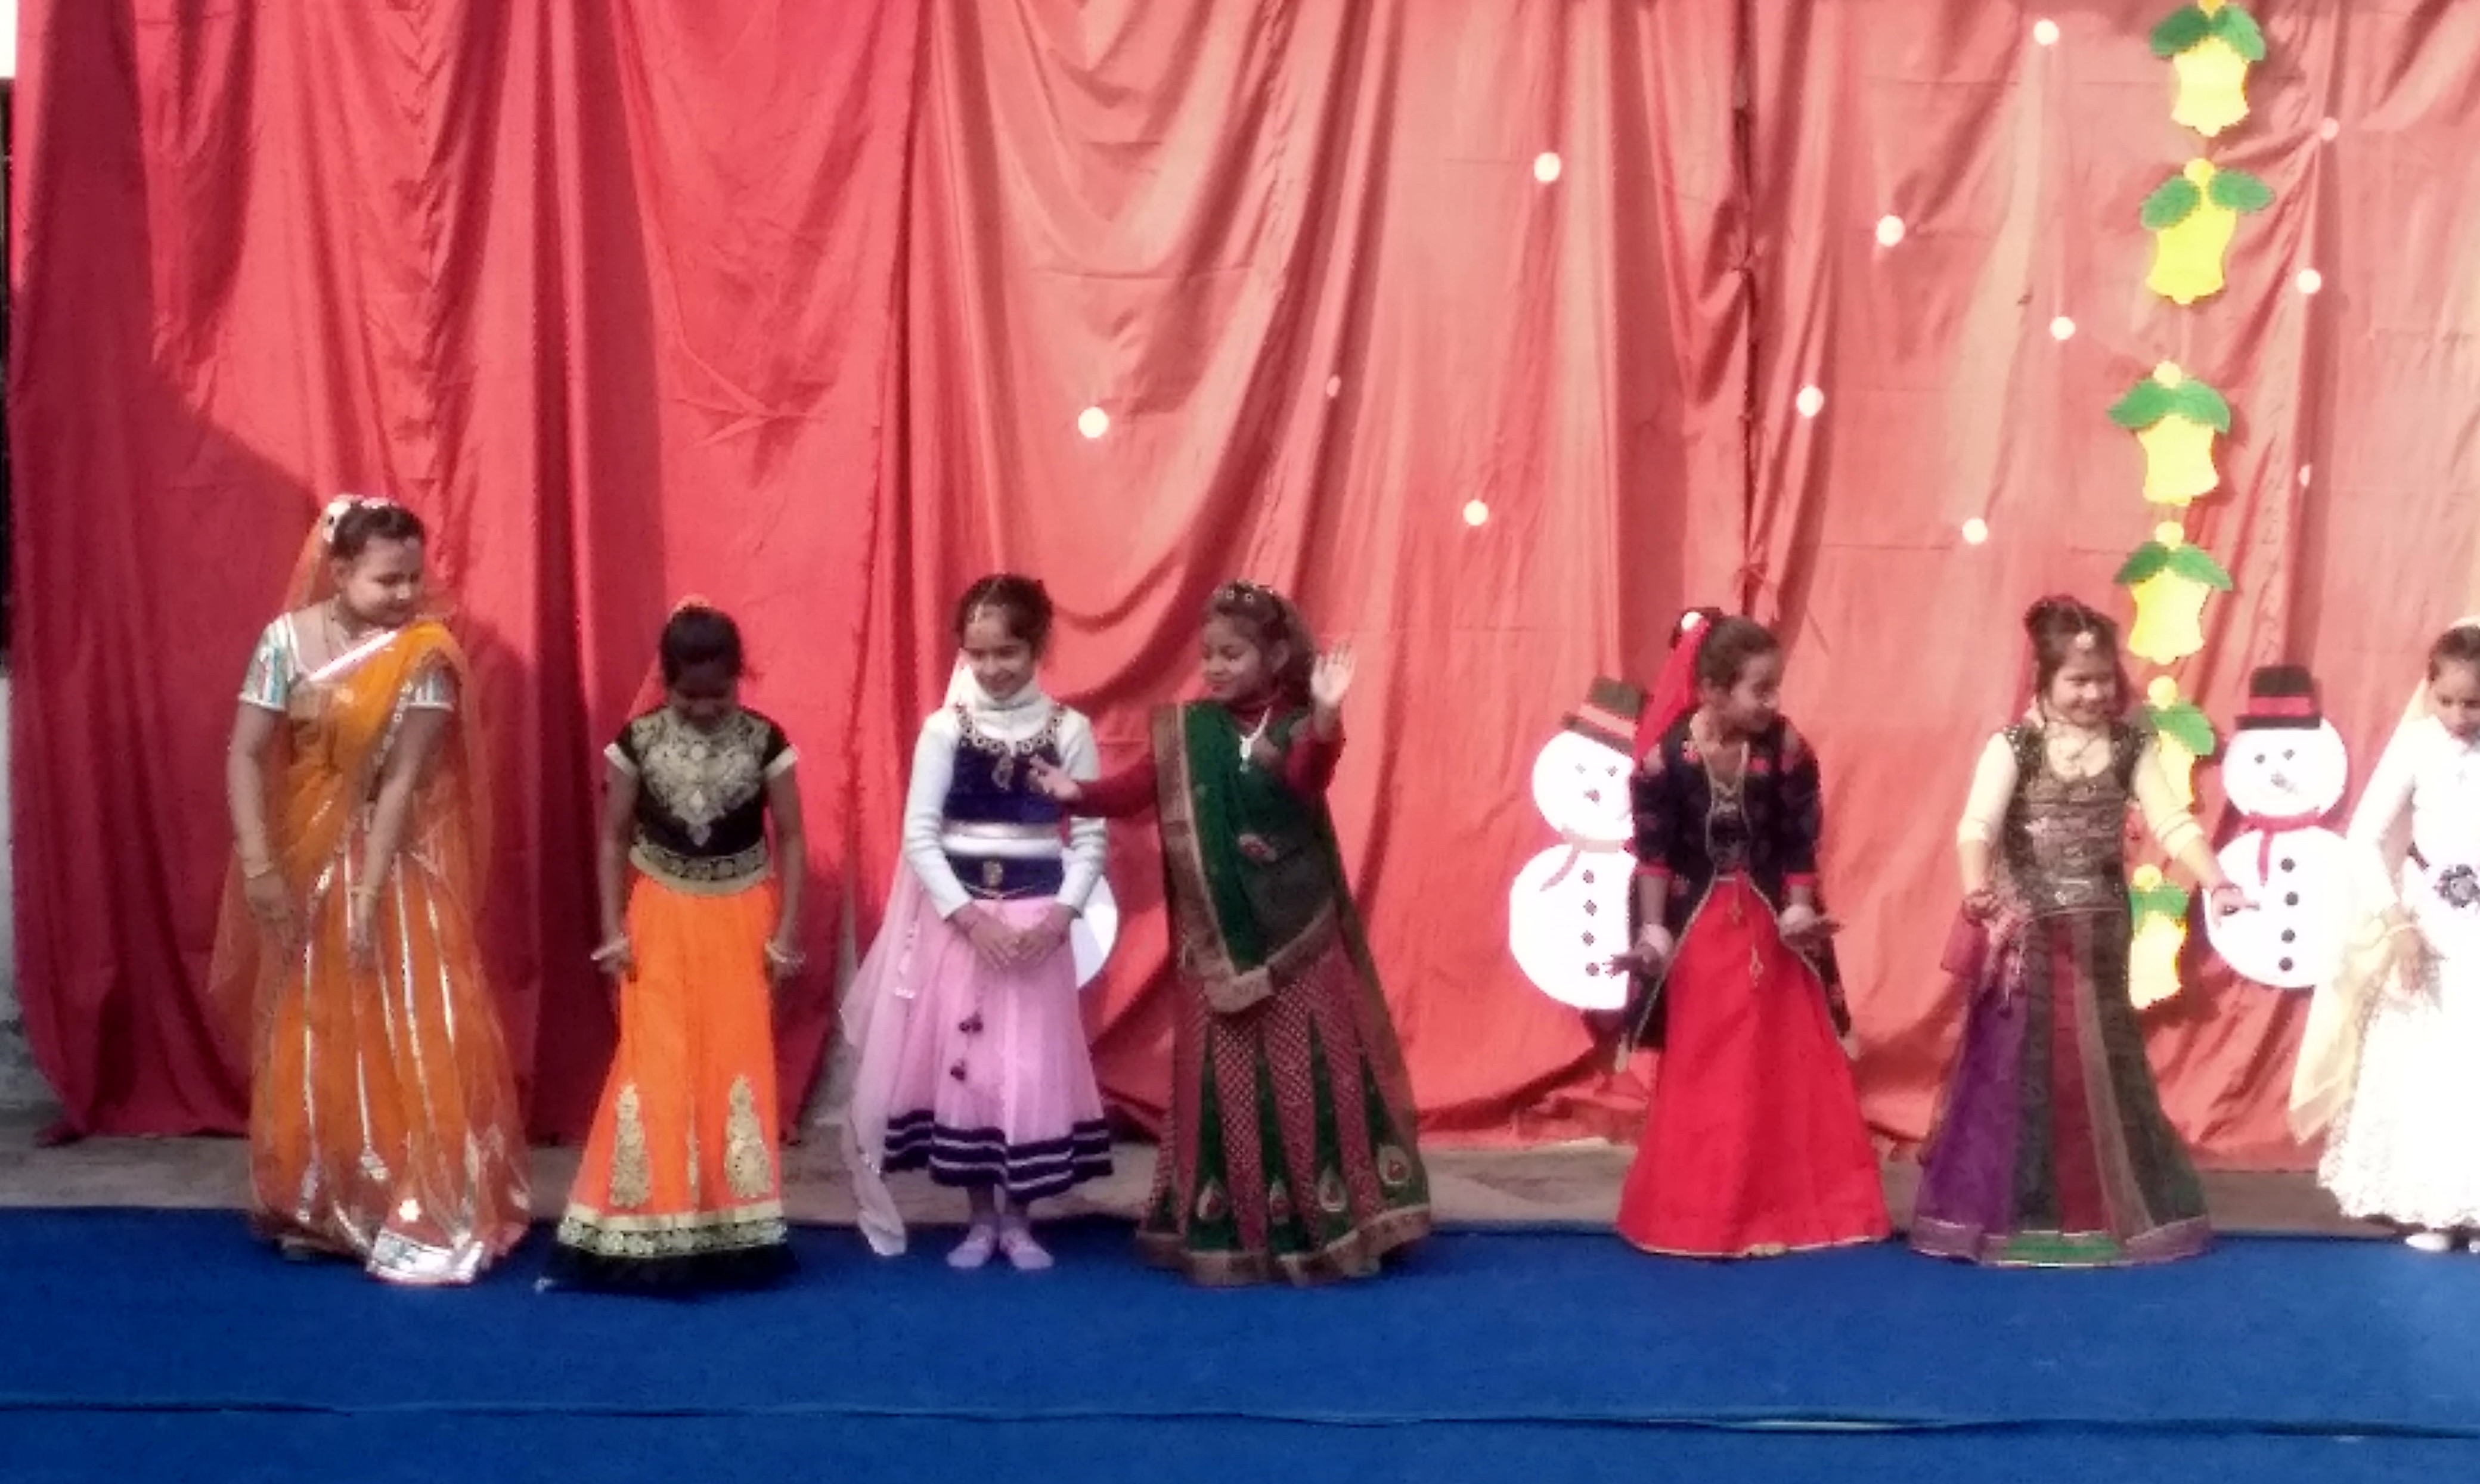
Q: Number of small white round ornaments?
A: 12